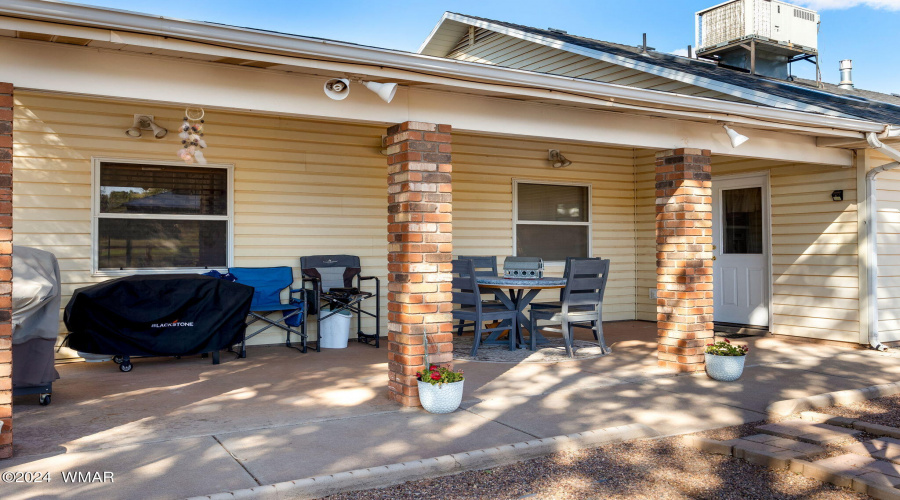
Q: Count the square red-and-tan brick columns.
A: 3